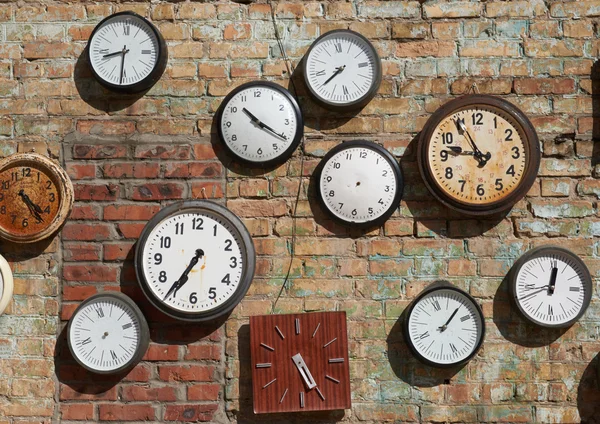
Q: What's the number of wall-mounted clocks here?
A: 12